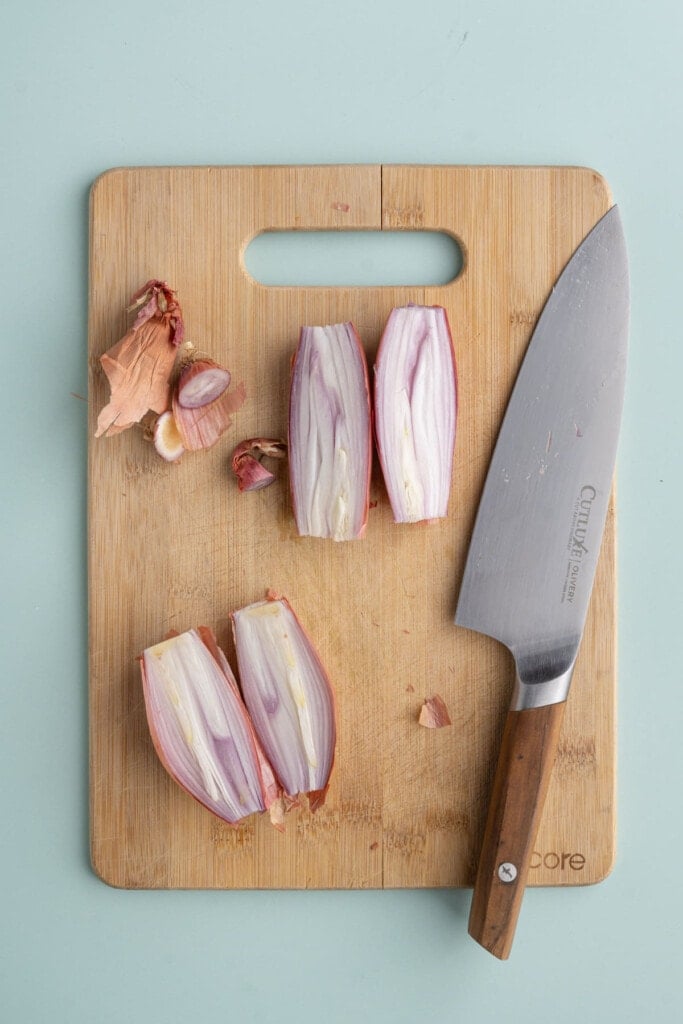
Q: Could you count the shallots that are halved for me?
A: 2